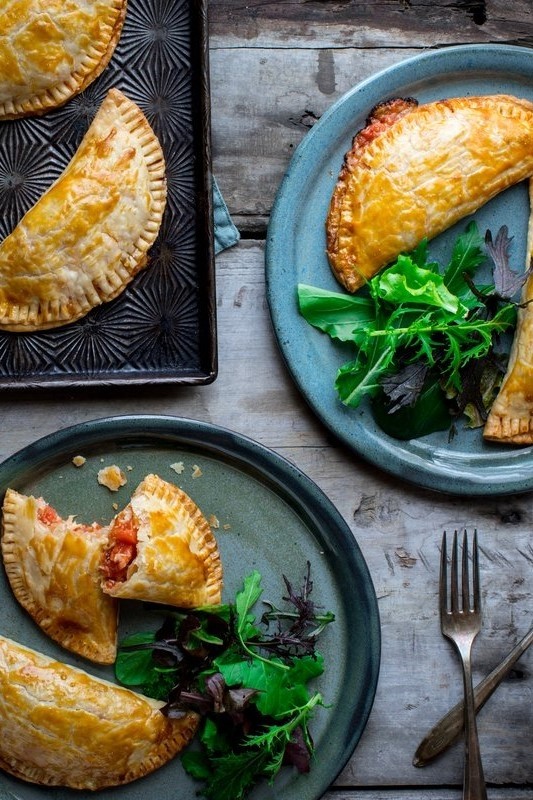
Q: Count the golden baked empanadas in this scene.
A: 6